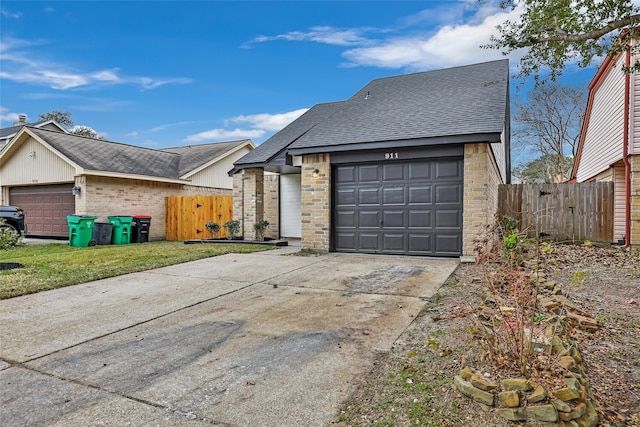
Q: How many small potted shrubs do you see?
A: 3